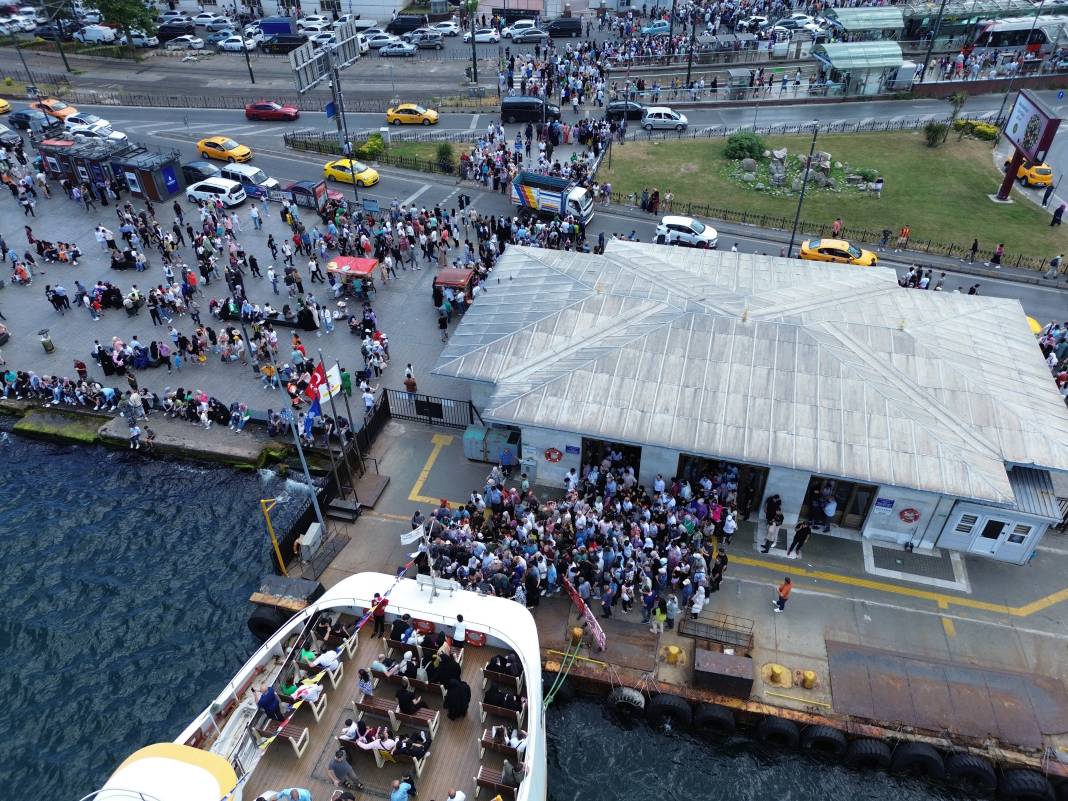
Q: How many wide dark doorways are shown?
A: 3